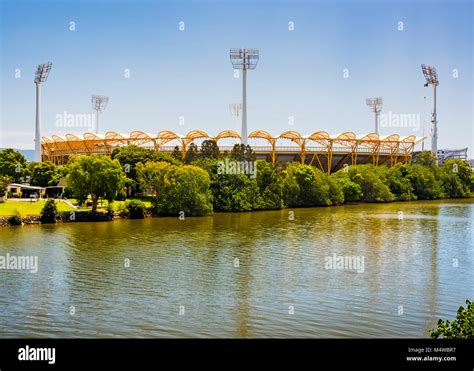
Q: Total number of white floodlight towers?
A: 6